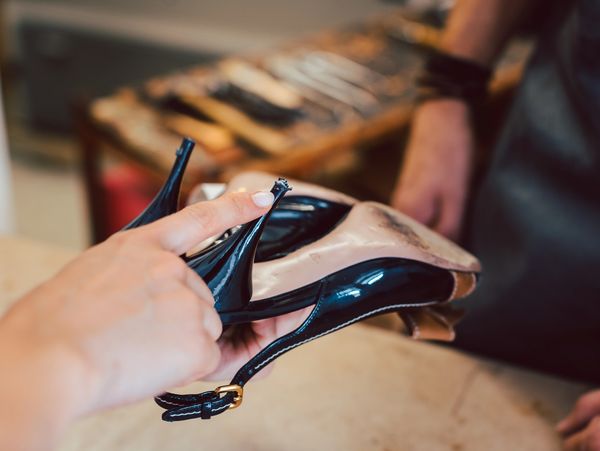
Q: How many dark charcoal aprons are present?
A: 1